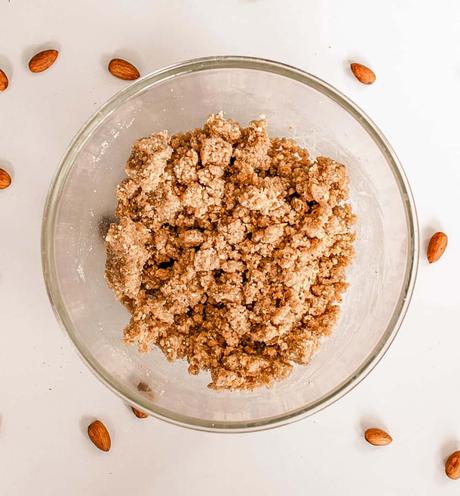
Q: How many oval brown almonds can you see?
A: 10